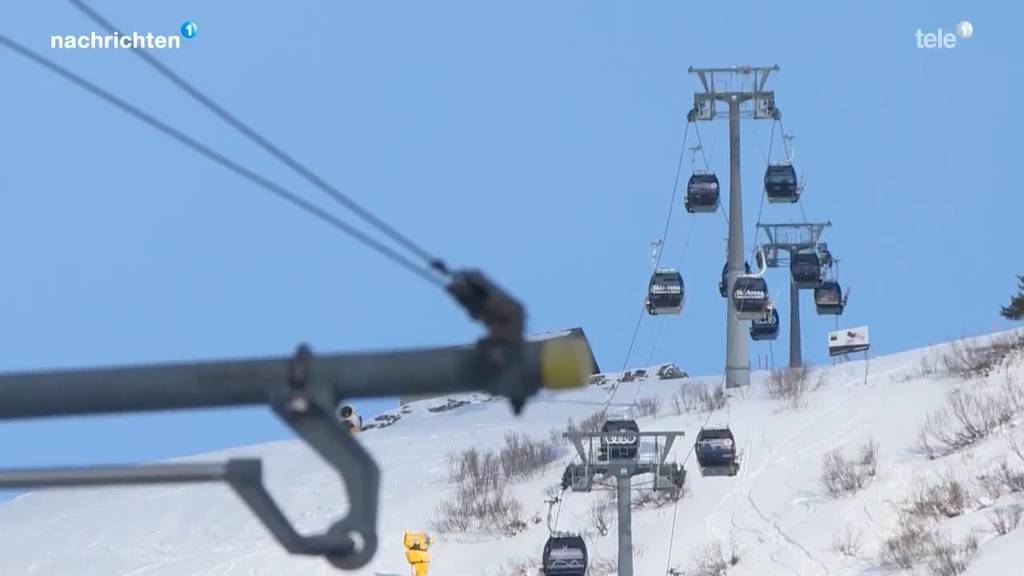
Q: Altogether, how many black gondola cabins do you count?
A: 11